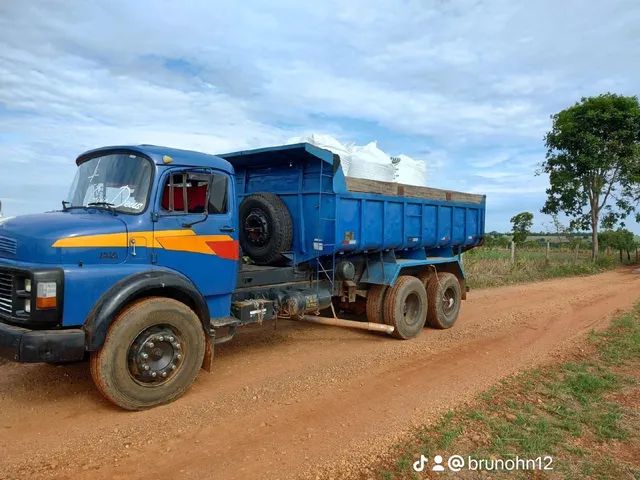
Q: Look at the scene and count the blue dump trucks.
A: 1